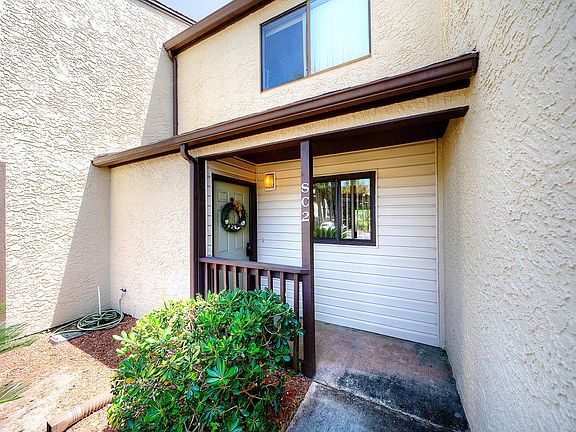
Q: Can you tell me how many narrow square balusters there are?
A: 9